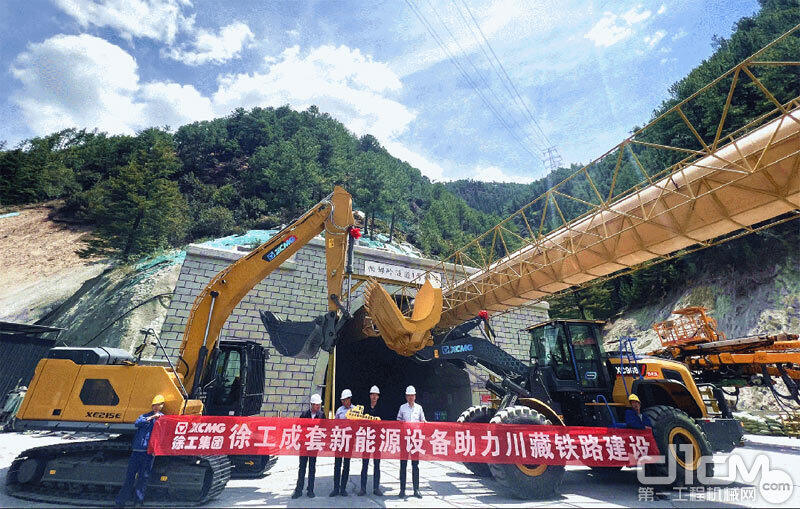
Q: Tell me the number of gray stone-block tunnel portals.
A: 1